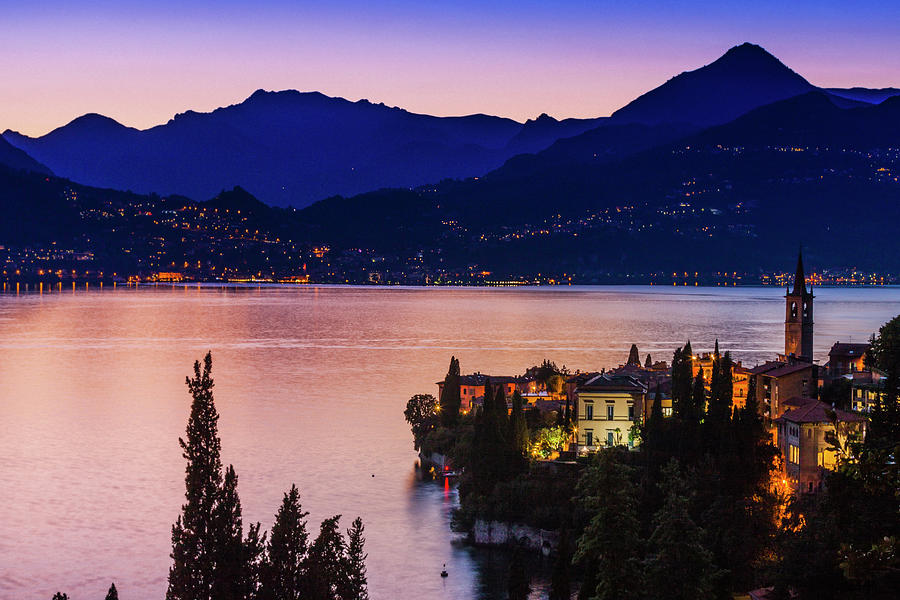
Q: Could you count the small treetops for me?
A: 2